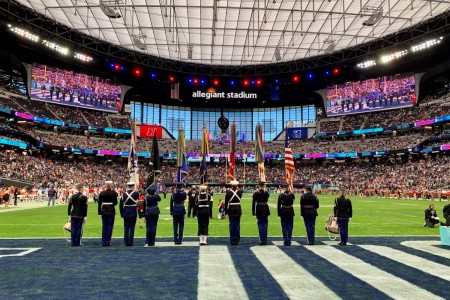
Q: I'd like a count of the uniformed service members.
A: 11